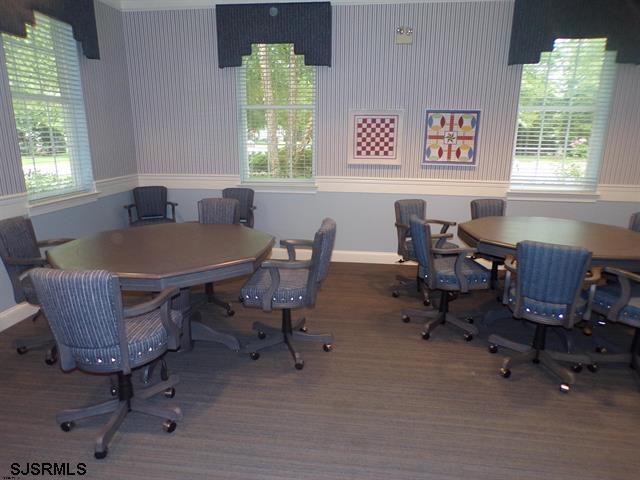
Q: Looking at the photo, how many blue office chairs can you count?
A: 12